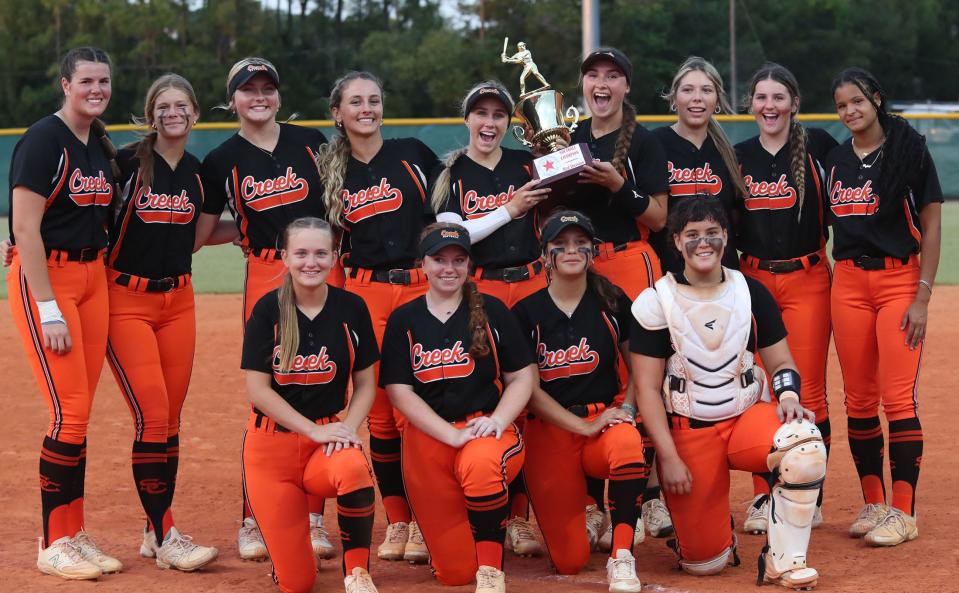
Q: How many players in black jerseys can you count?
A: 13